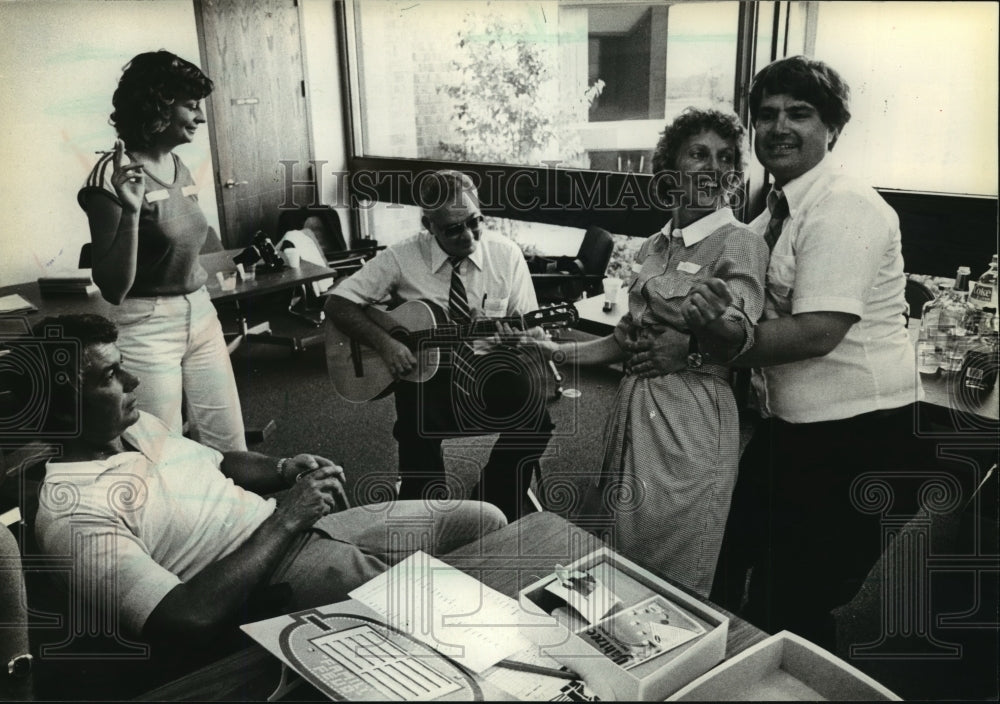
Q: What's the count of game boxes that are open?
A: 1